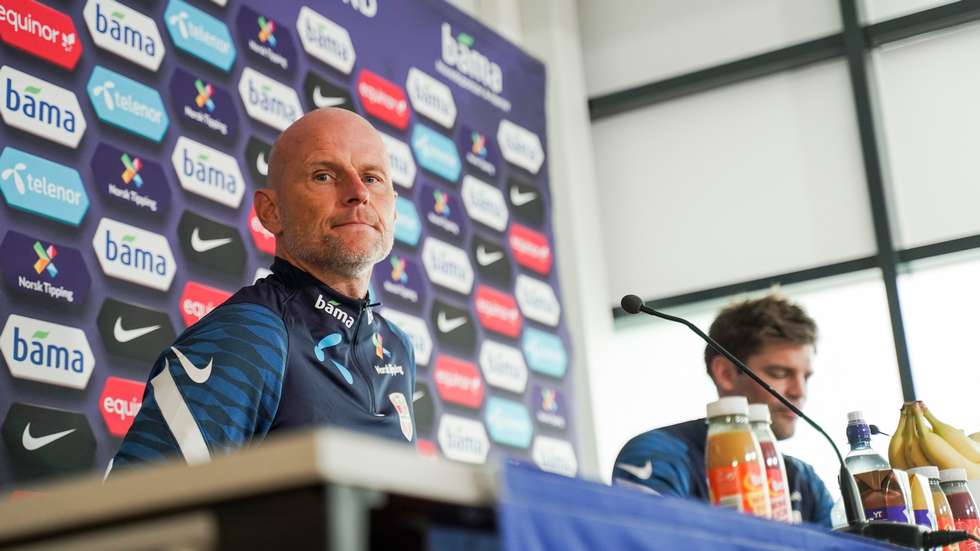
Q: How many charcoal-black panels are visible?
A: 9